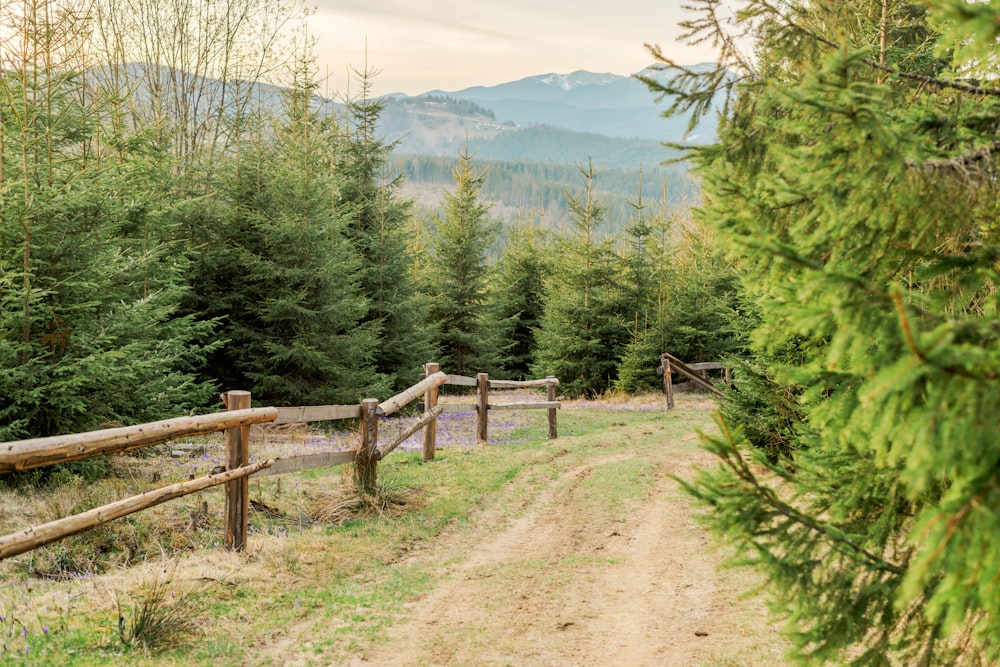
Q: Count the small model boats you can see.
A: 0